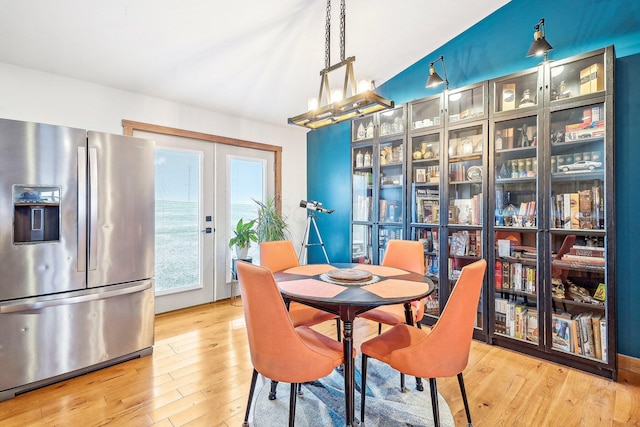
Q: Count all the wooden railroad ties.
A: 0